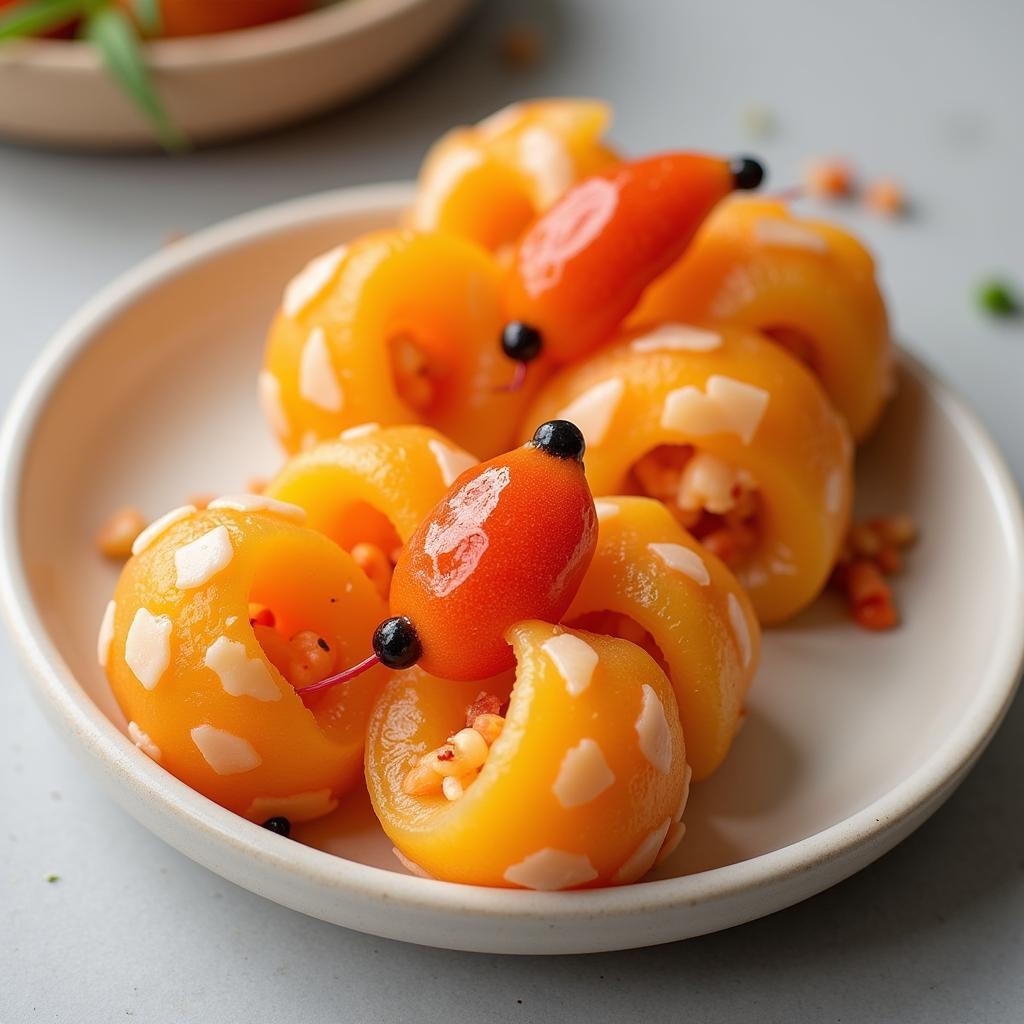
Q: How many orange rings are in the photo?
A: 8